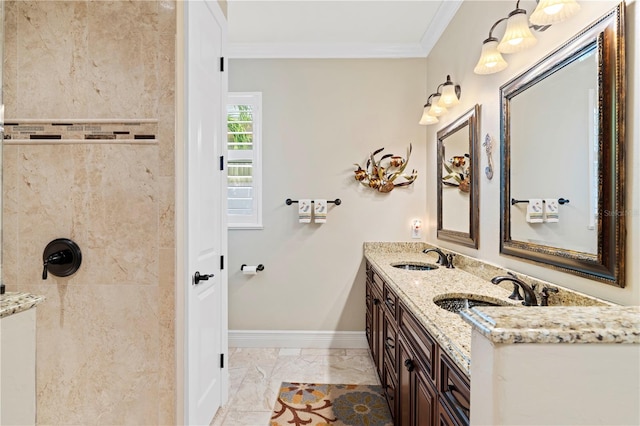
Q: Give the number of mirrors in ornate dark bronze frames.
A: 2